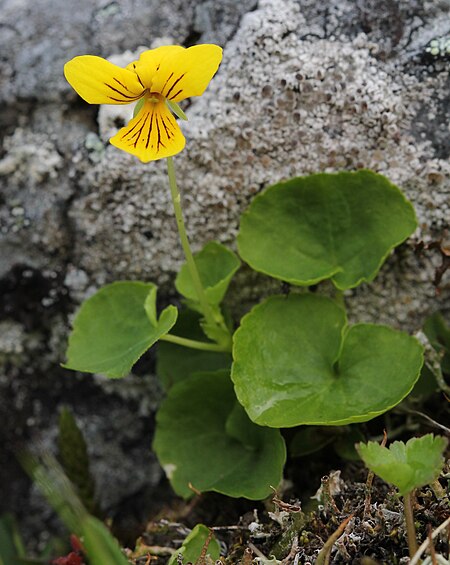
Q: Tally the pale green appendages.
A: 2